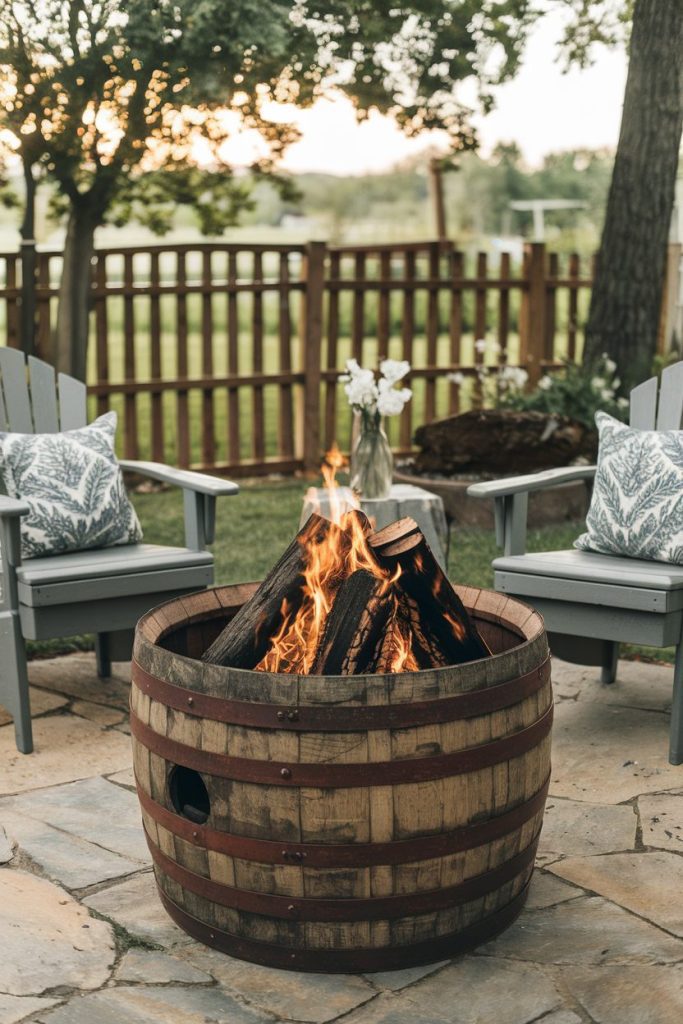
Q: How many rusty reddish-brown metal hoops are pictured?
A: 5